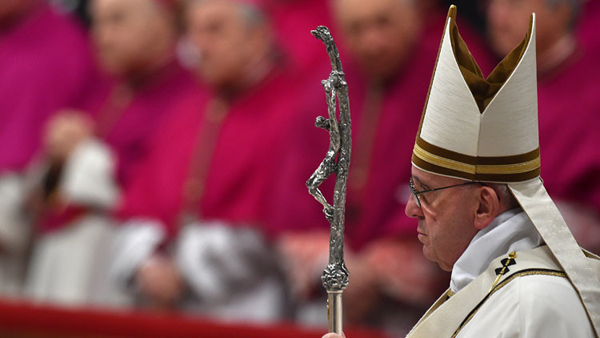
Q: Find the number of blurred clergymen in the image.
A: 5